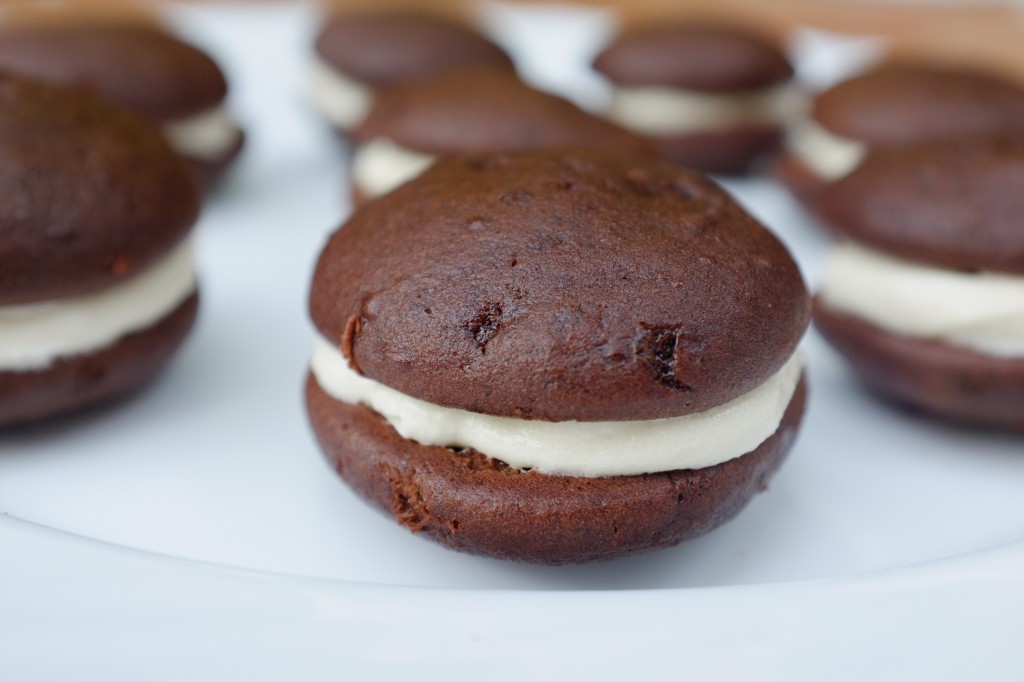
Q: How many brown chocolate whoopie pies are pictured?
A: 8